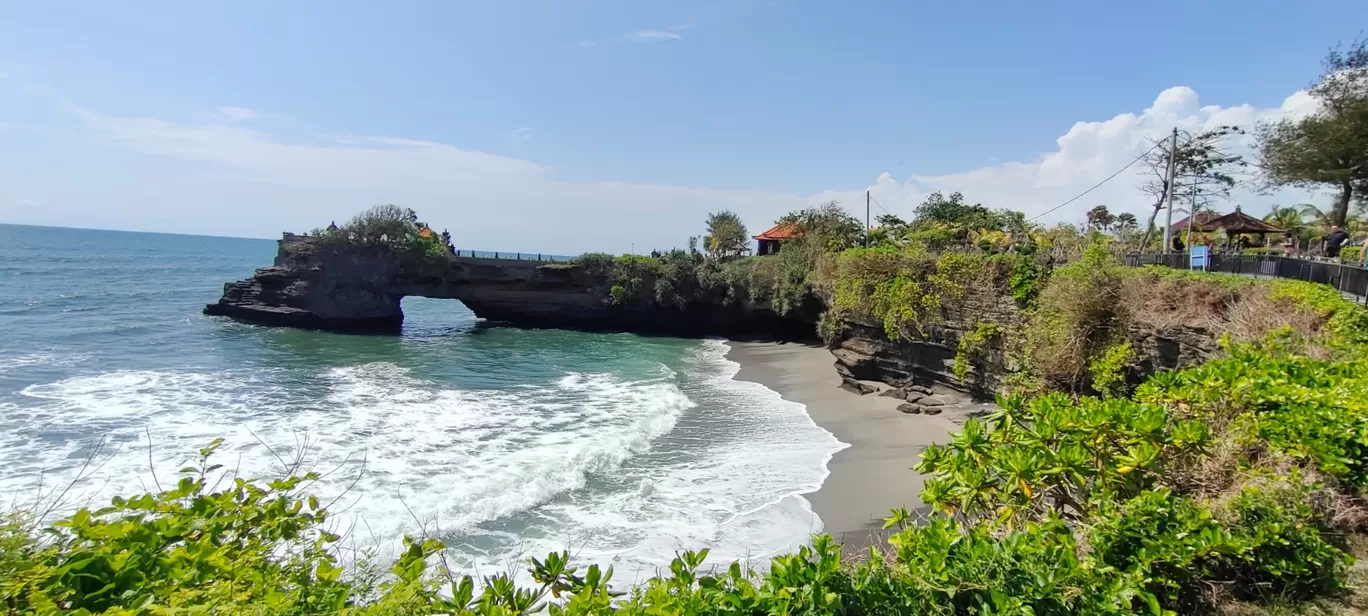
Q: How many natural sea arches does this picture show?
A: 1